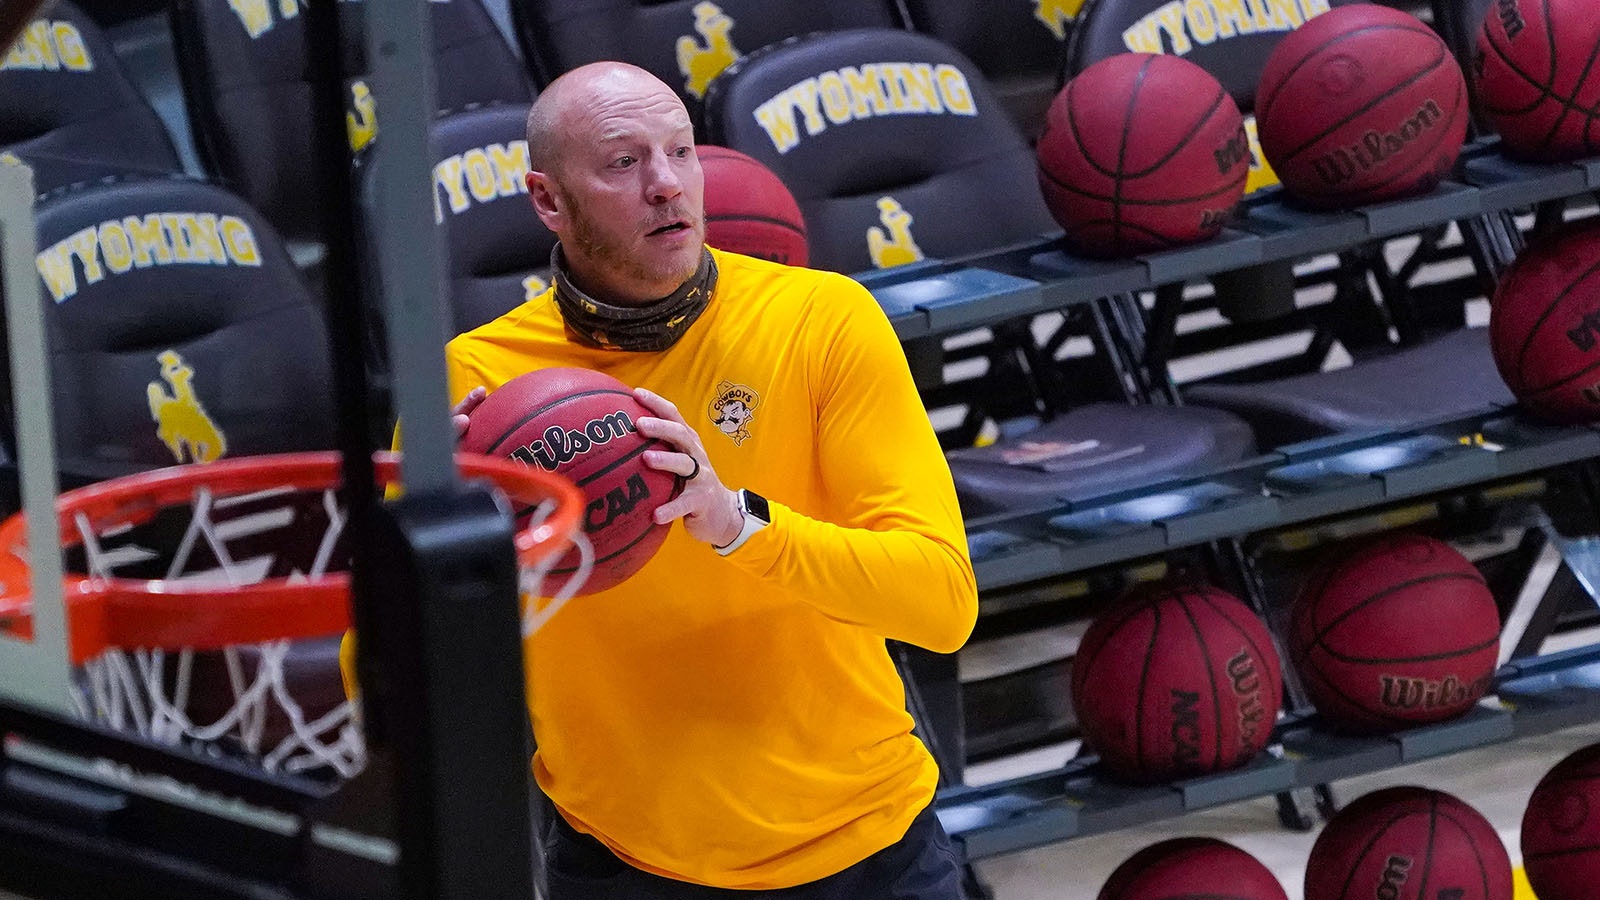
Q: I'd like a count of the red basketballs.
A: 11